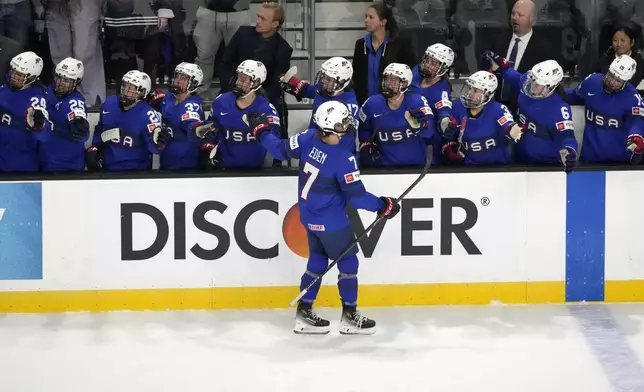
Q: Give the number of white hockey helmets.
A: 12